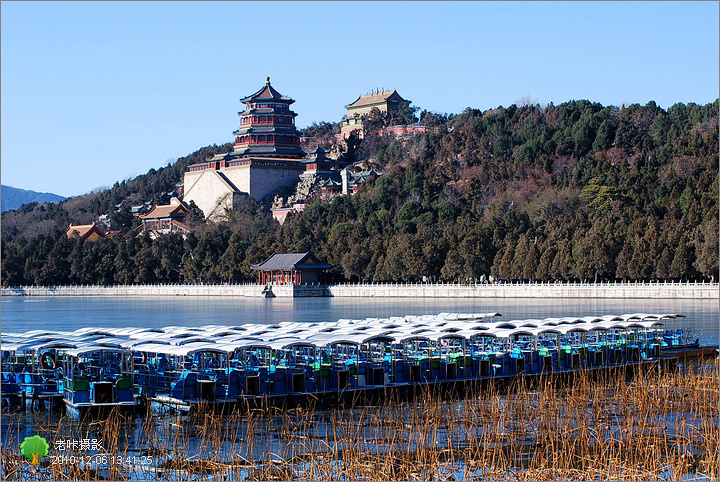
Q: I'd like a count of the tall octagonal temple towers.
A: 1